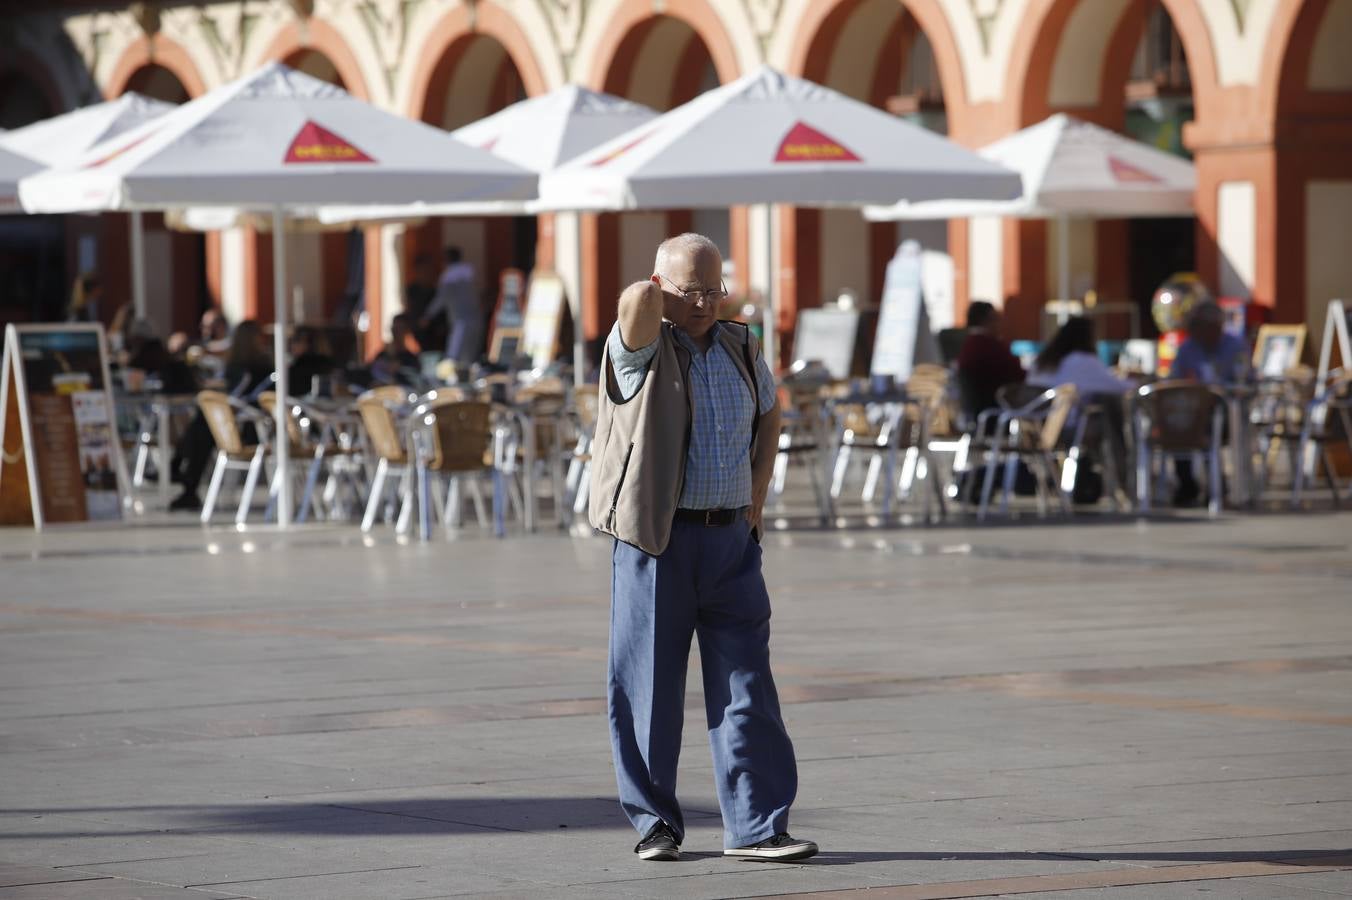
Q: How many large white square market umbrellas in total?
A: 6